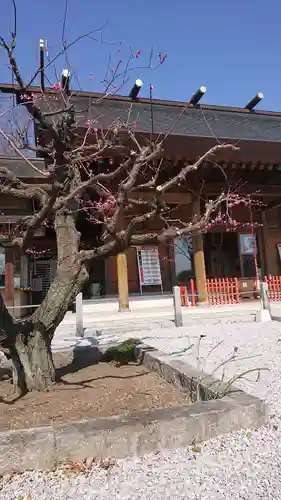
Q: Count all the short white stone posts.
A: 3